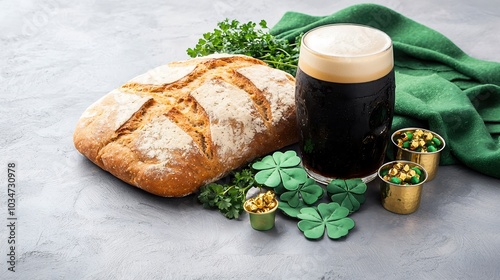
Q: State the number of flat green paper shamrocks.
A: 4